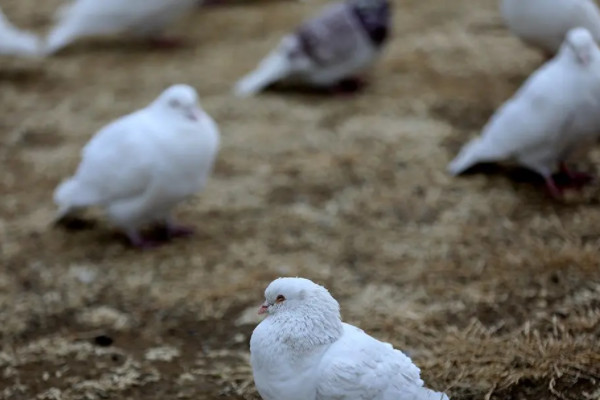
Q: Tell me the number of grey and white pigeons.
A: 1